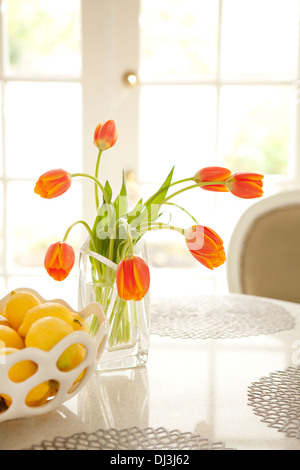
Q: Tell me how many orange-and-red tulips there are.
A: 7